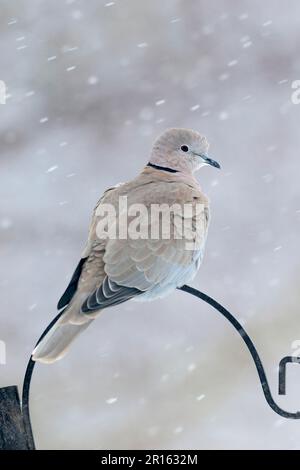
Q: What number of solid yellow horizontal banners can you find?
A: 0